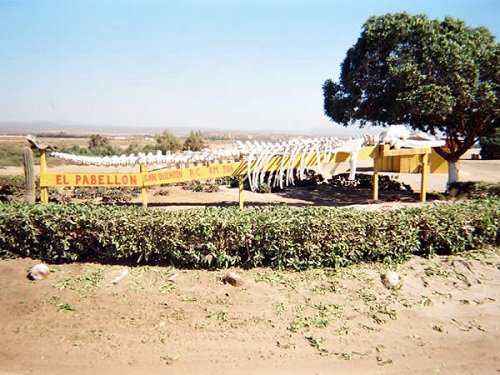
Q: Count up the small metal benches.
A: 0